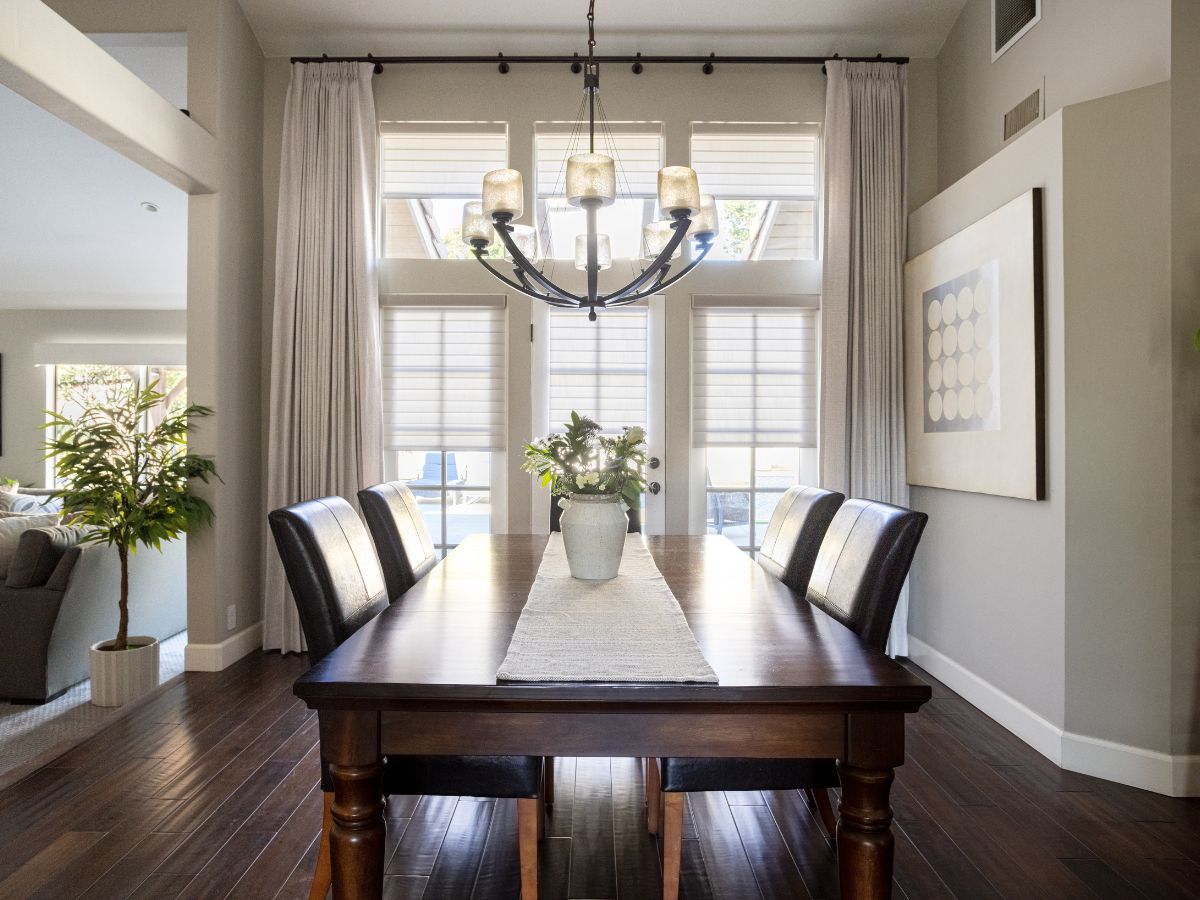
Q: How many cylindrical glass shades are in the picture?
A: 8